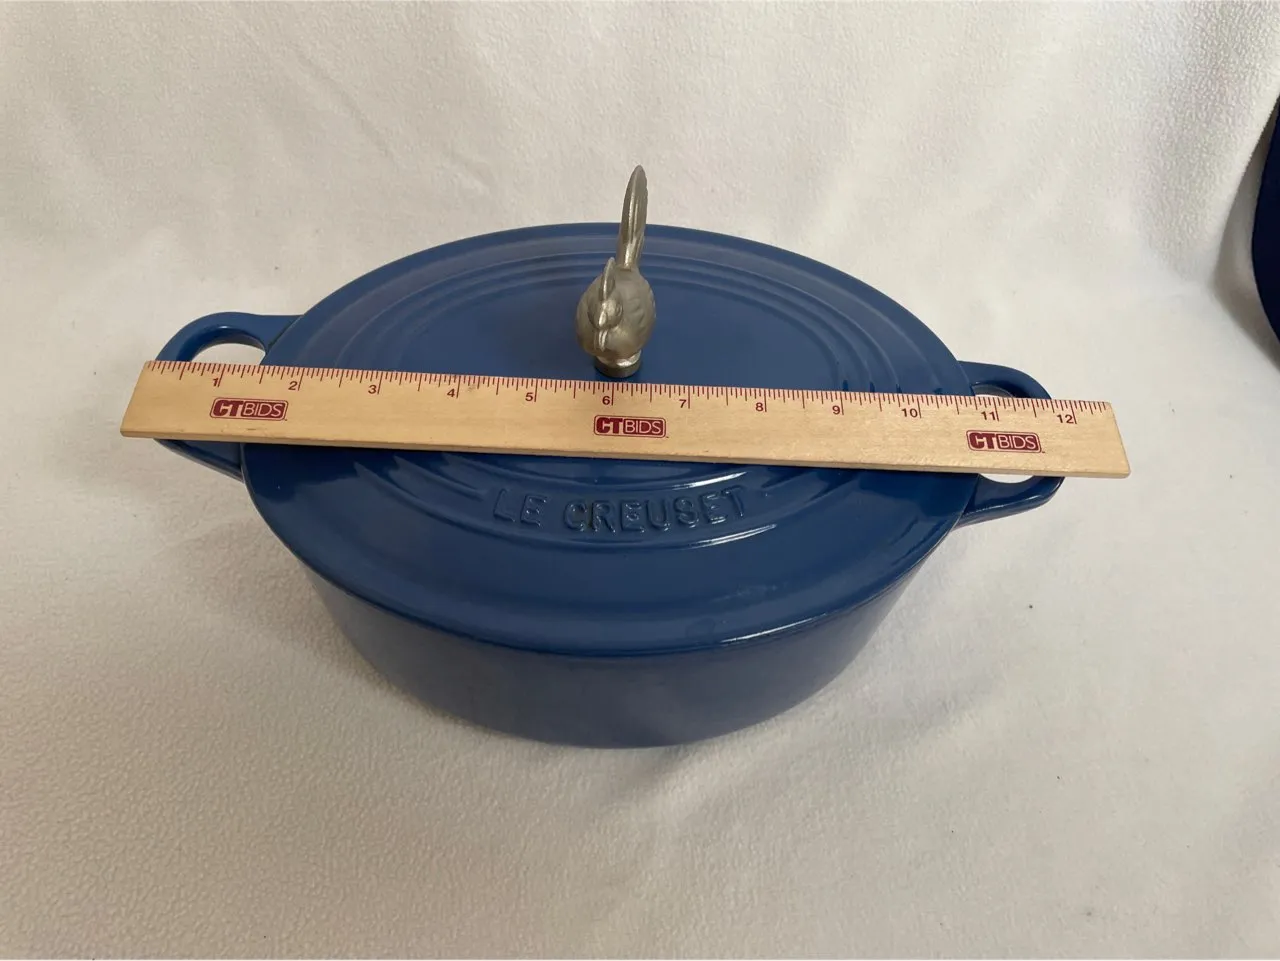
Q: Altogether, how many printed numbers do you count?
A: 12